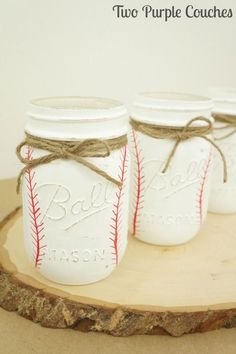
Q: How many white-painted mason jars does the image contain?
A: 3